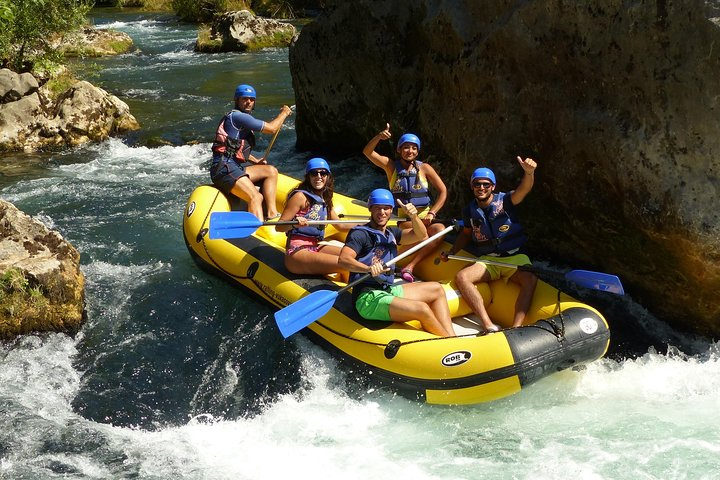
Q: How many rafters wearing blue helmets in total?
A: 5